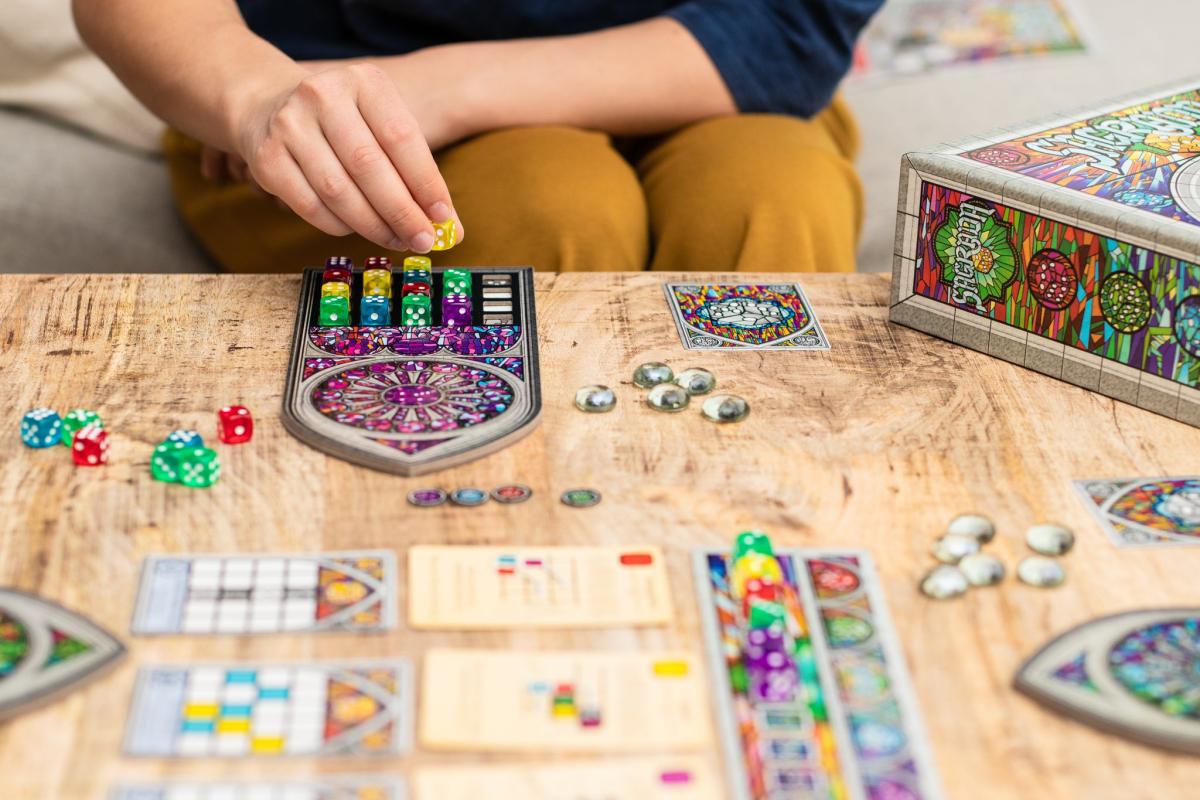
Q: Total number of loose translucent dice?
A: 7